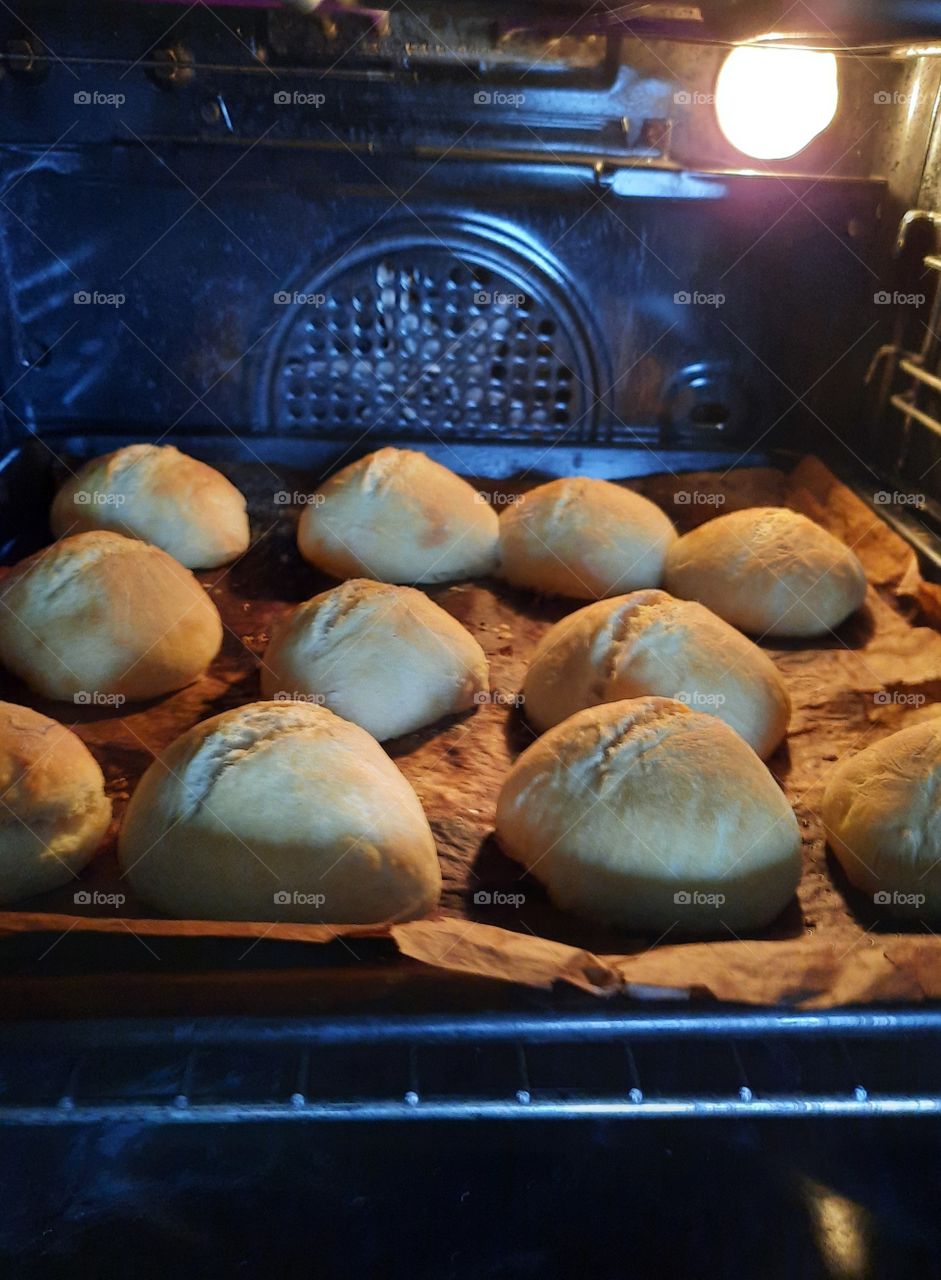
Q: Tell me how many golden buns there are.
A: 11